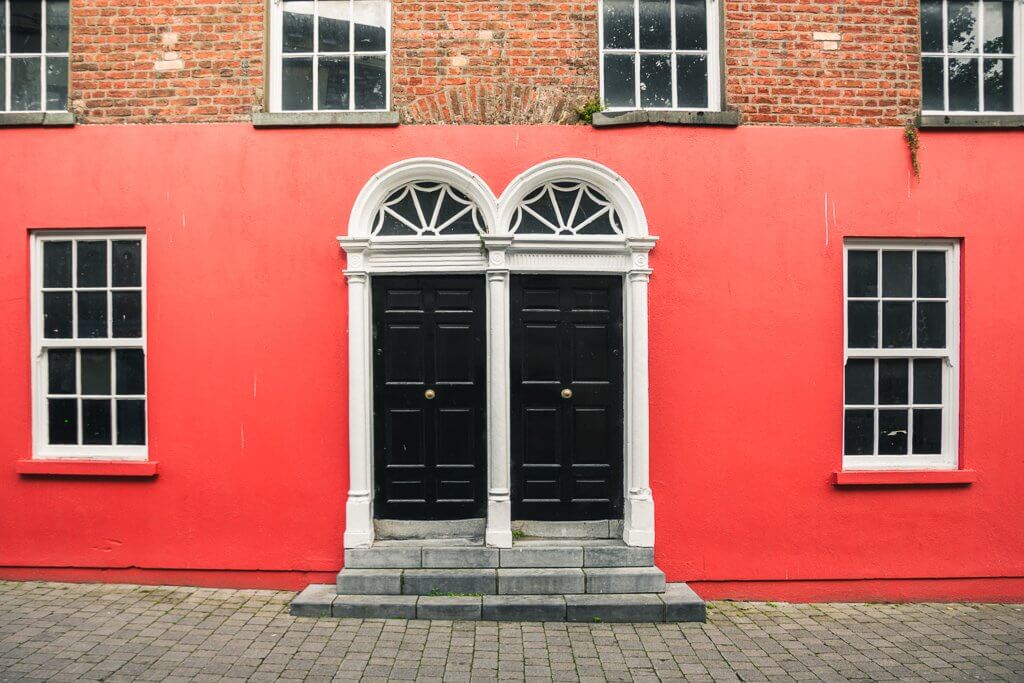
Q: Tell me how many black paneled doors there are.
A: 2